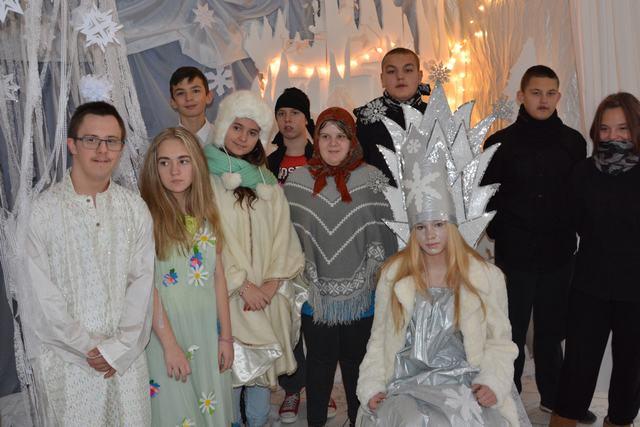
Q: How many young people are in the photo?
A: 10